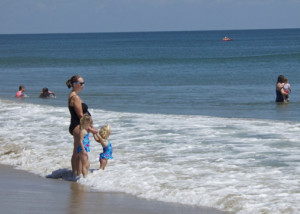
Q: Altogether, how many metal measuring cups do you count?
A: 0